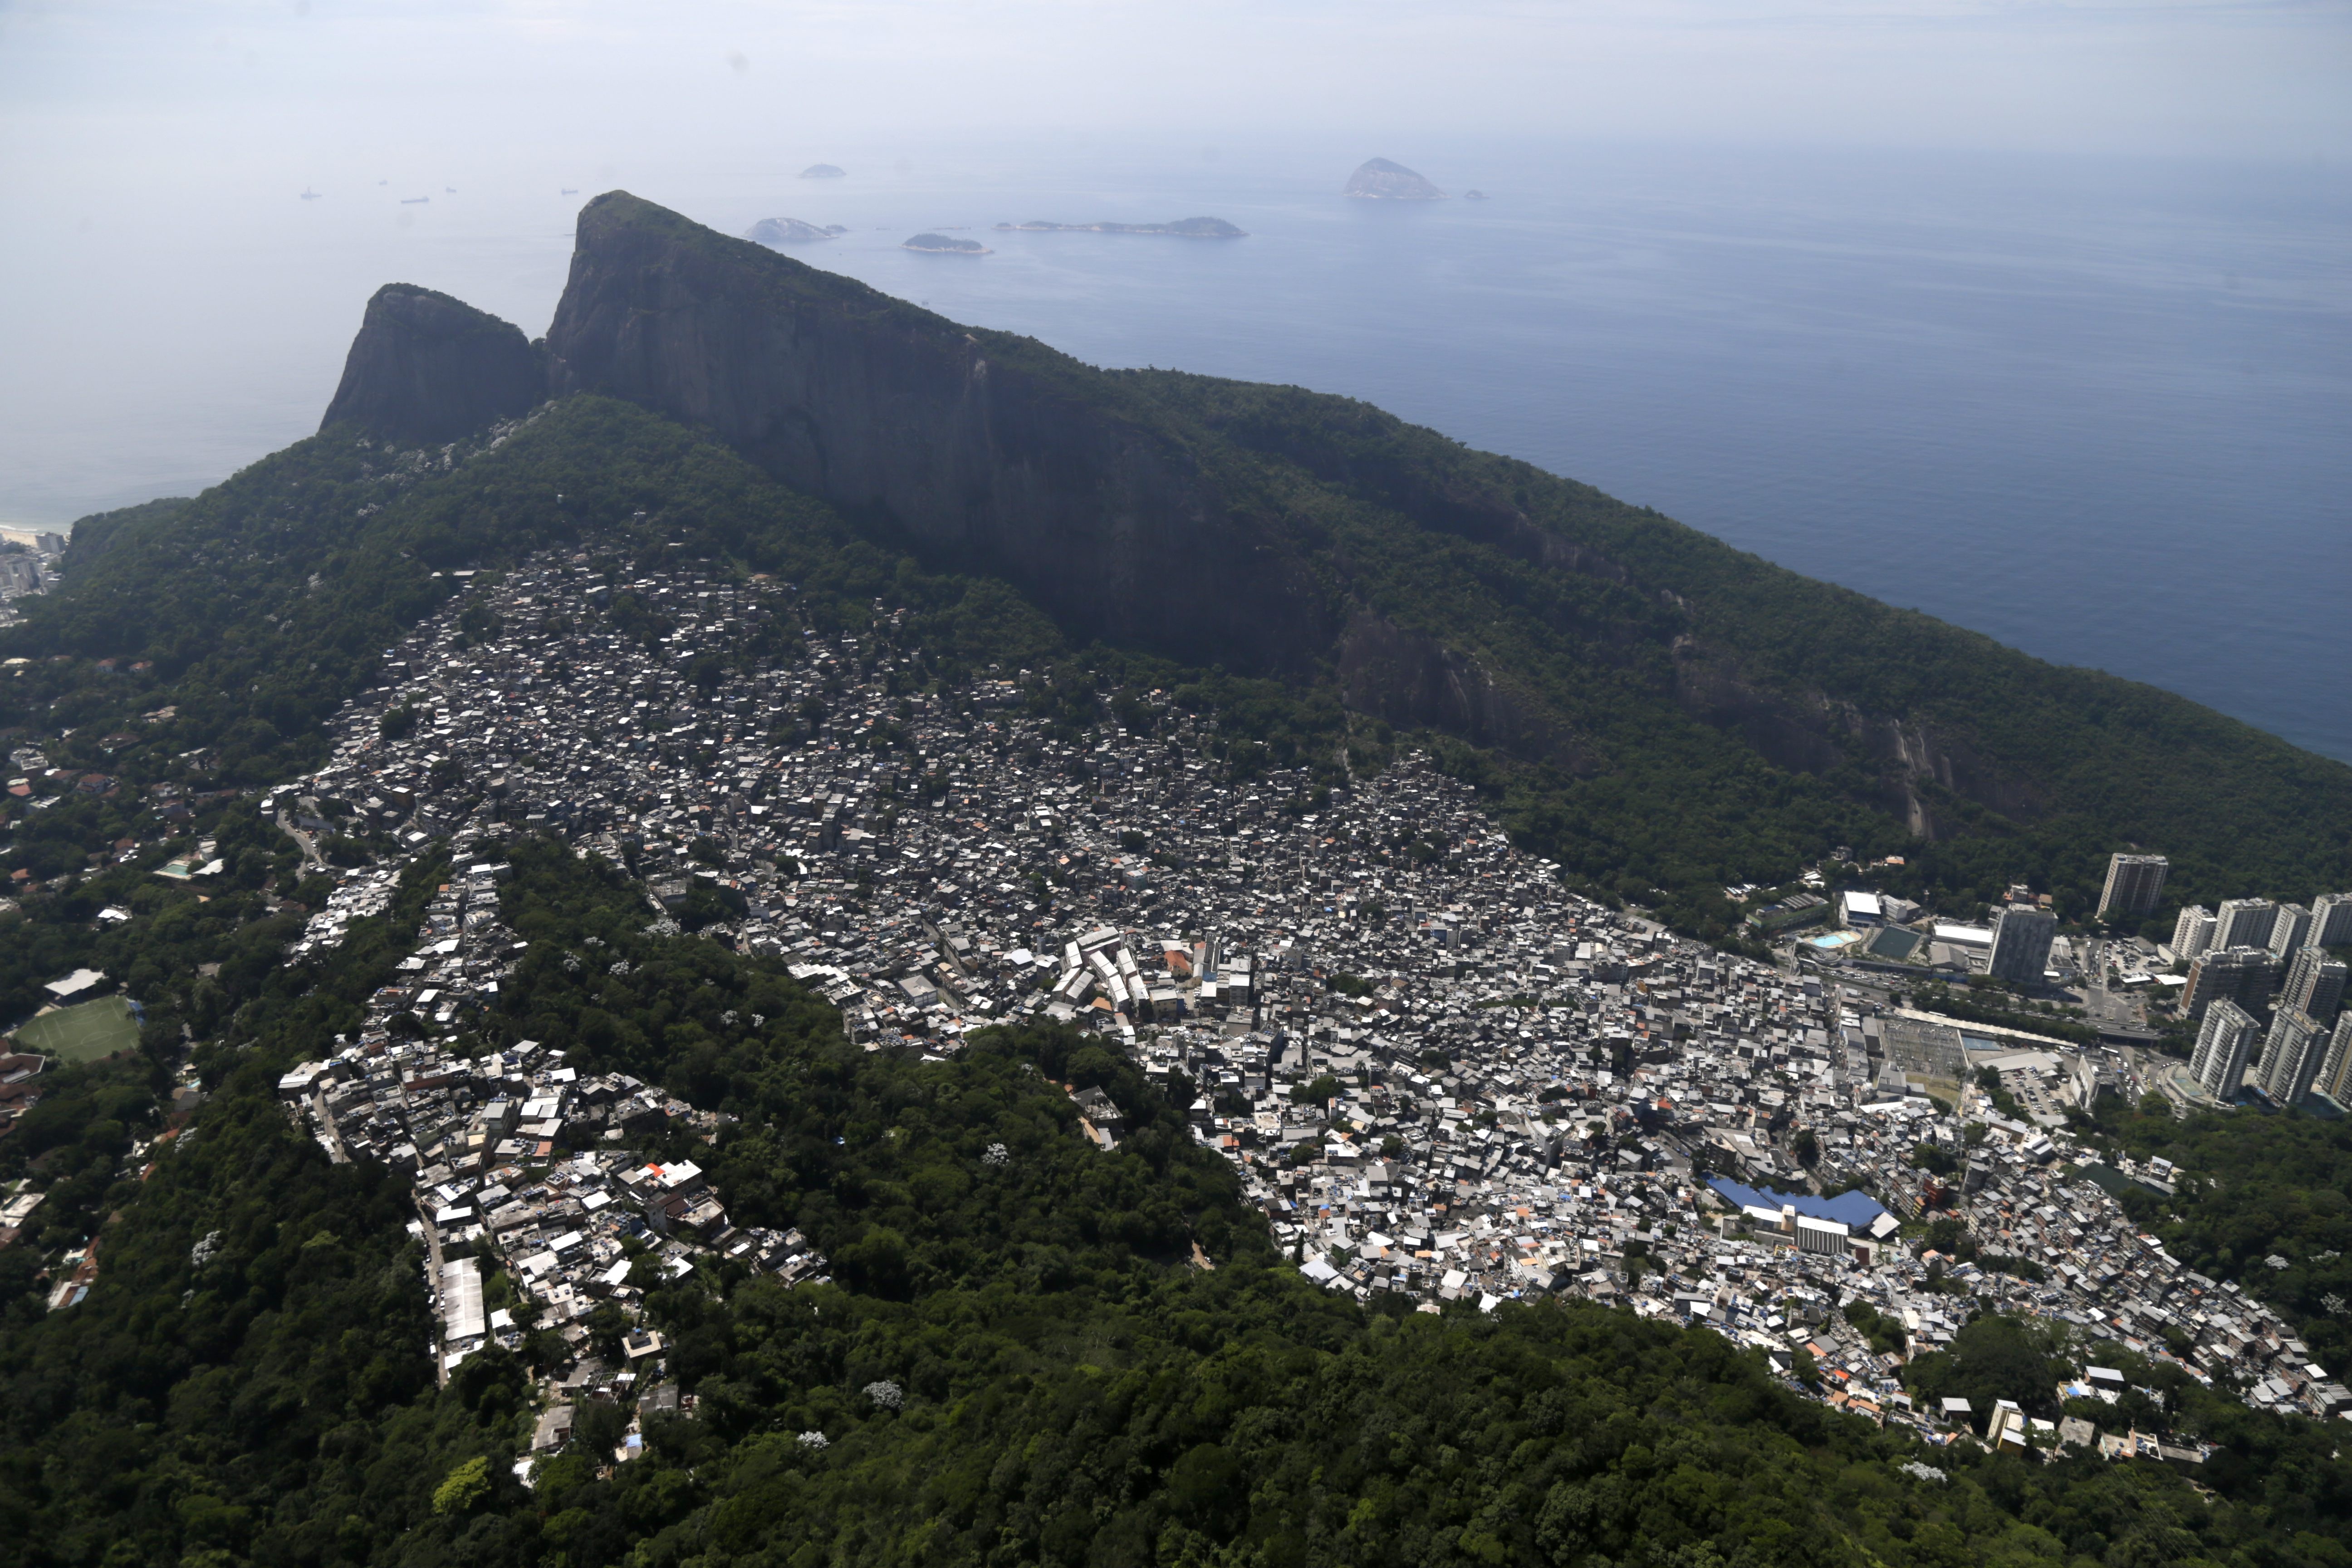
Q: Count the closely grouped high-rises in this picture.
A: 9